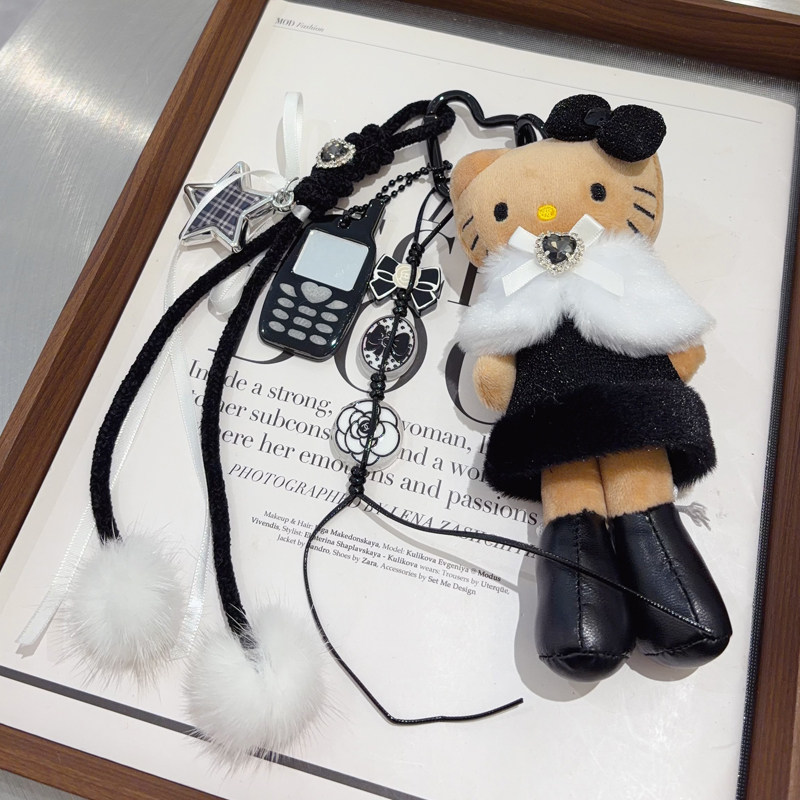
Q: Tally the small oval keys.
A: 9